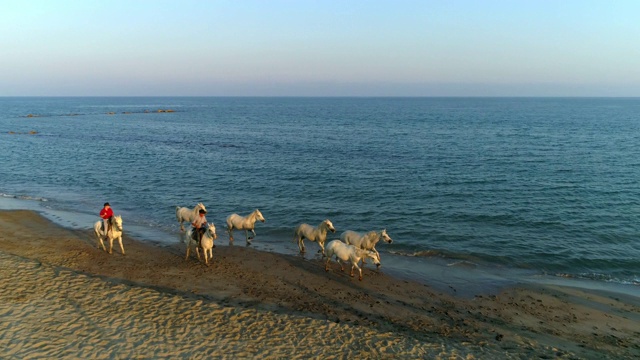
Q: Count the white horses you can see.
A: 7